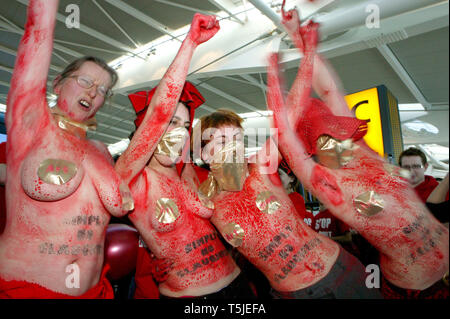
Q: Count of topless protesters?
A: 4